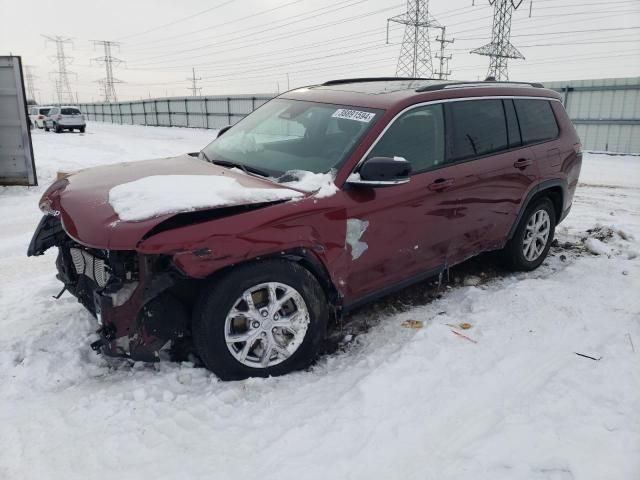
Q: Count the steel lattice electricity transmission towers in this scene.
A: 5